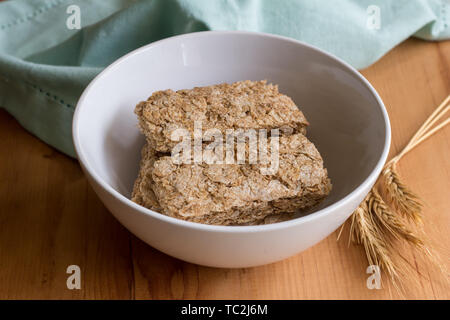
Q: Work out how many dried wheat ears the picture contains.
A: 3